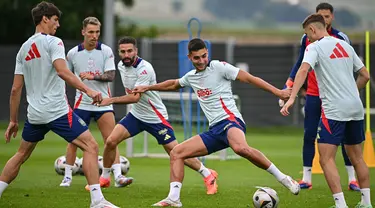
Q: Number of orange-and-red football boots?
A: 2